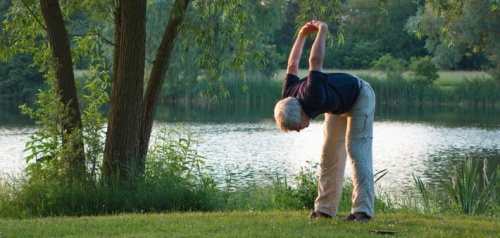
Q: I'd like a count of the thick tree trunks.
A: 3